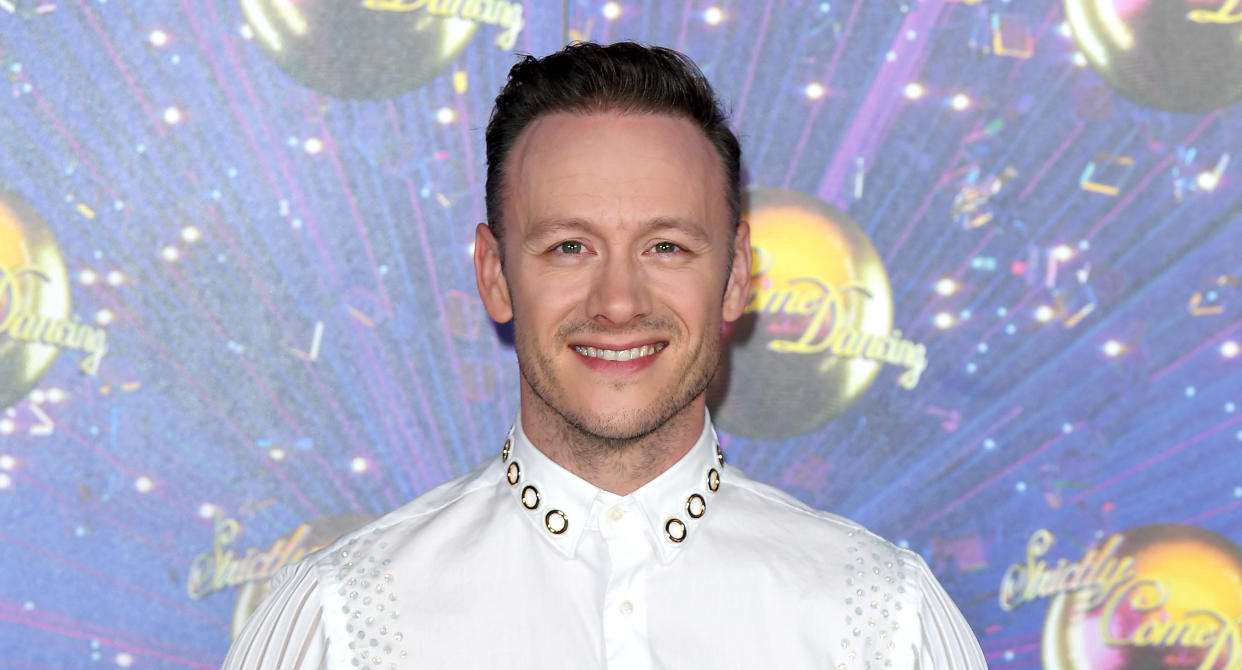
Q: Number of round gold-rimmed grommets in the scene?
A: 8